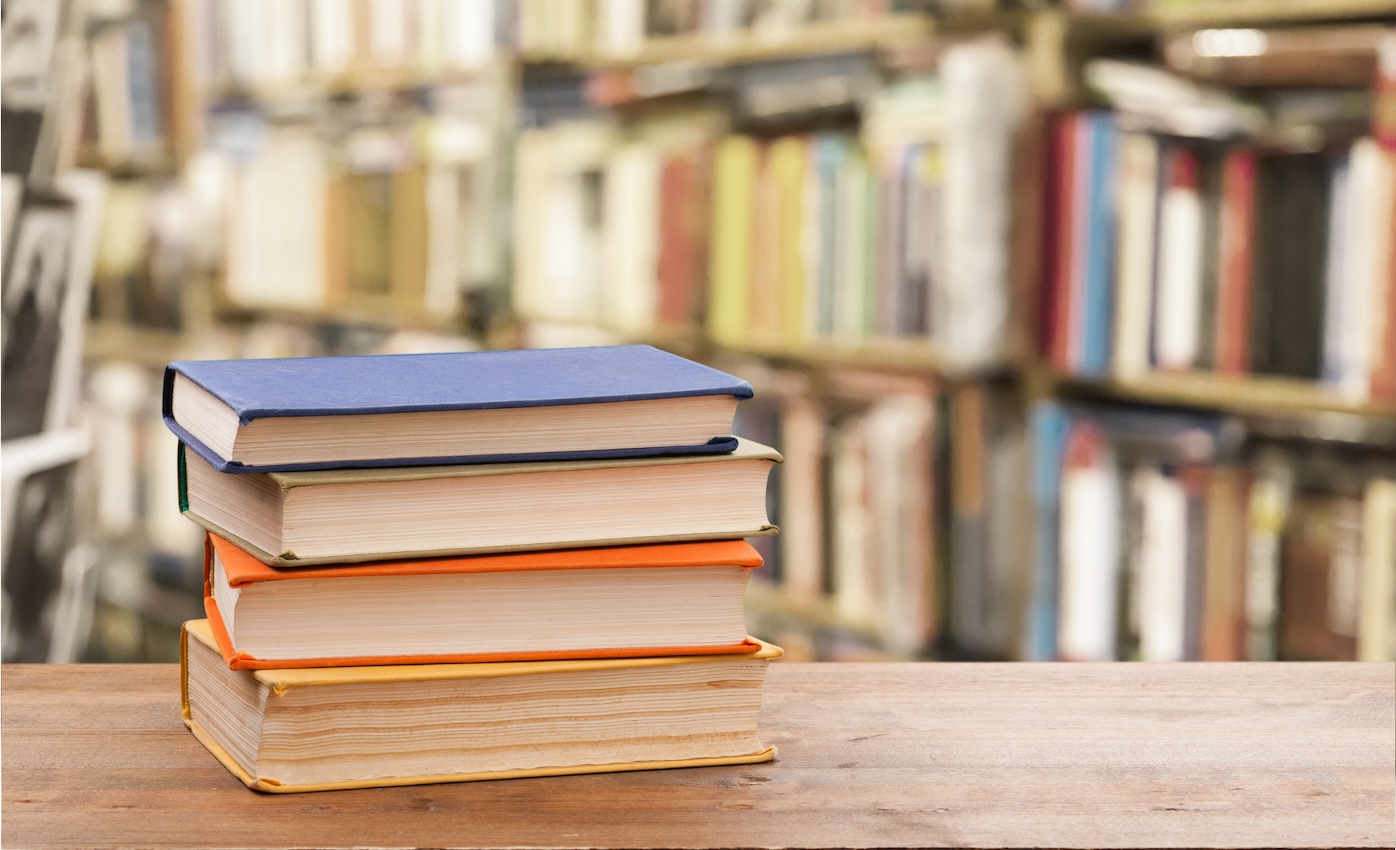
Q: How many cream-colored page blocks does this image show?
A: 4